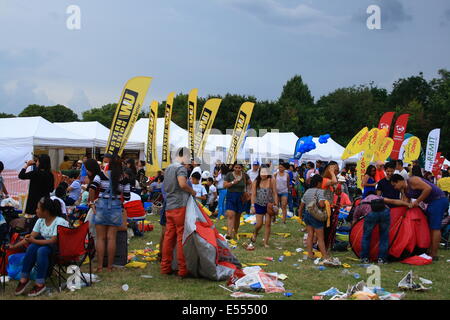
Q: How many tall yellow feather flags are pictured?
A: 6